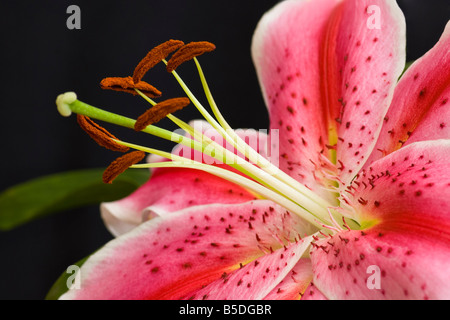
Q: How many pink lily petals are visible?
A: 6